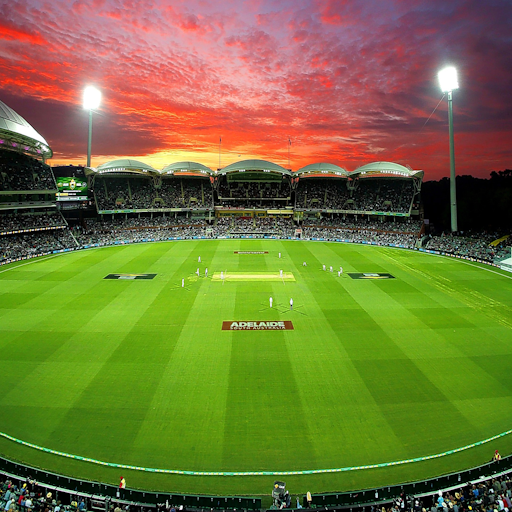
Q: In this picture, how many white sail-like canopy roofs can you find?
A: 5